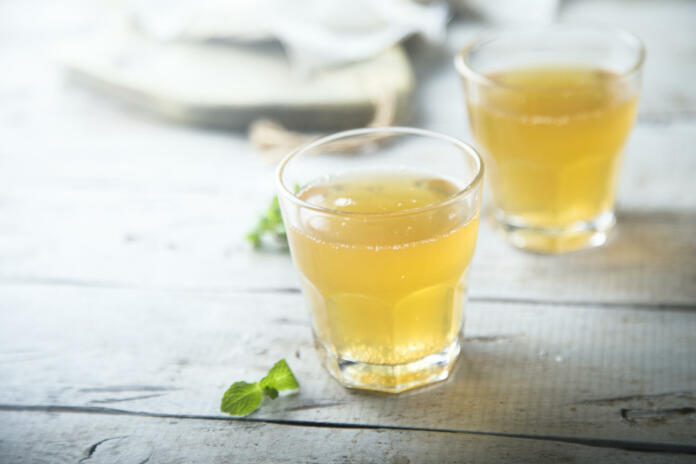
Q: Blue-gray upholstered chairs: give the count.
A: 0